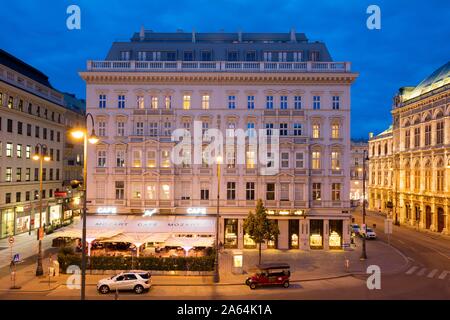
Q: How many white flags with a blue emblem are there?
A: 0